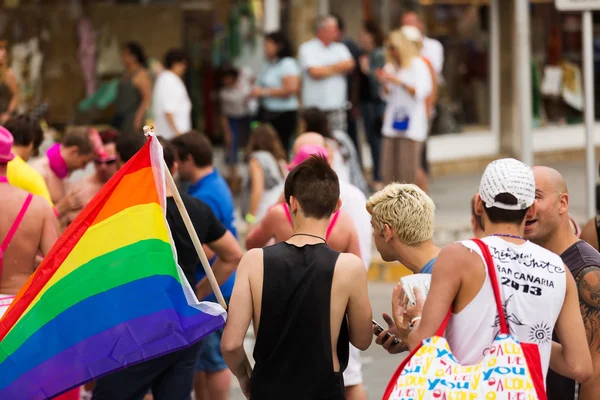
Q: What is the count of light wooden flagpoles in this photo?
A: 1